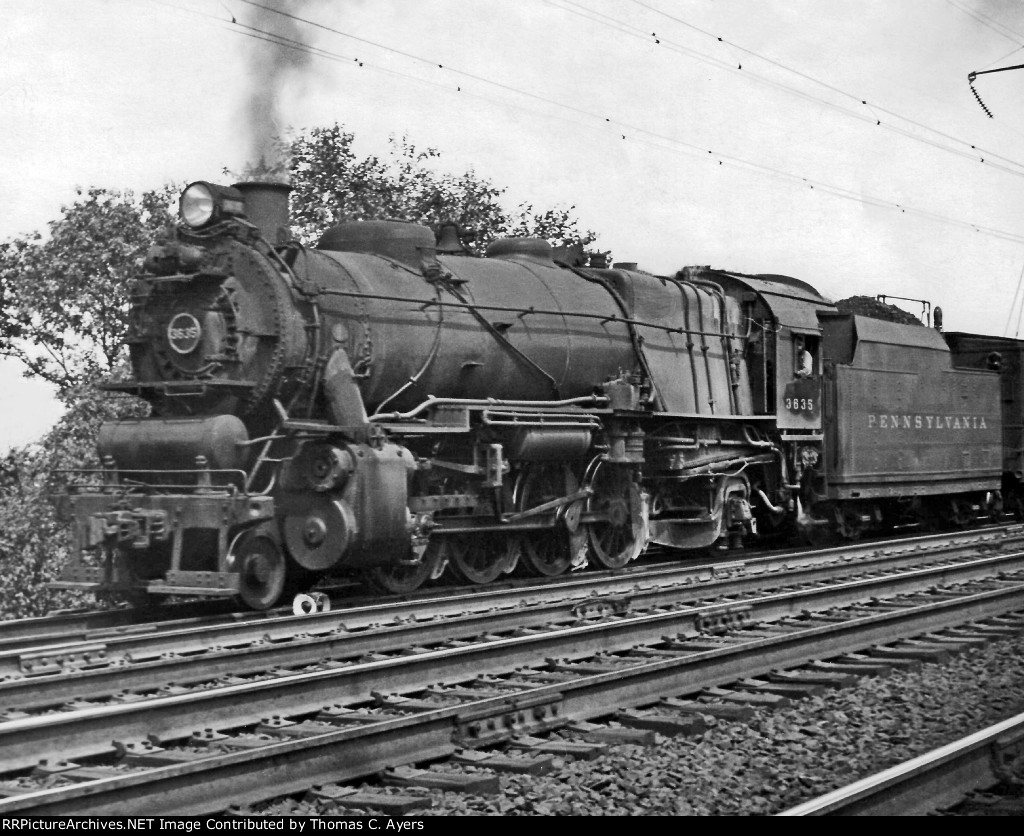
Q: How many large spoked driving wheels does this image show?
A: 4